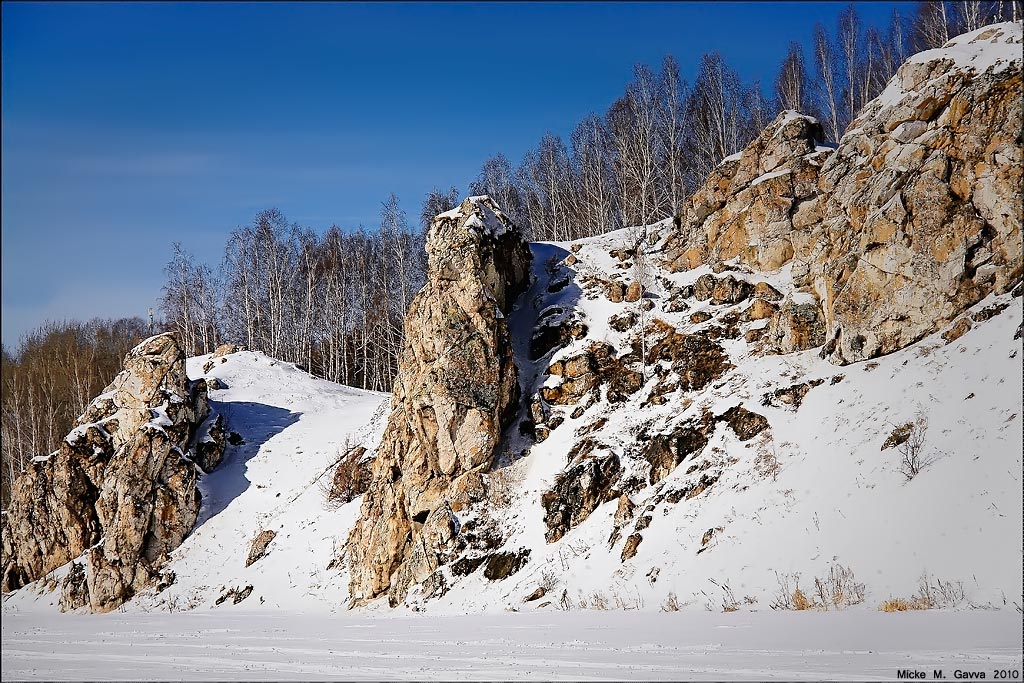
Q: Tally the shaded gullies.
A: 2